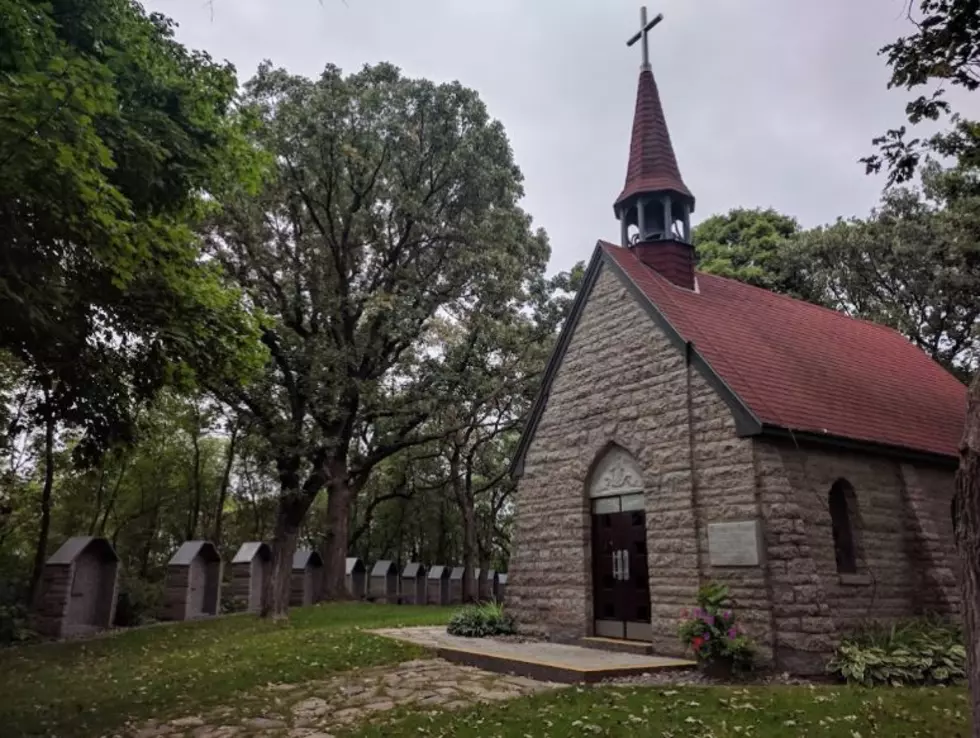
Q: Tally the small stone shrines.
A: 12